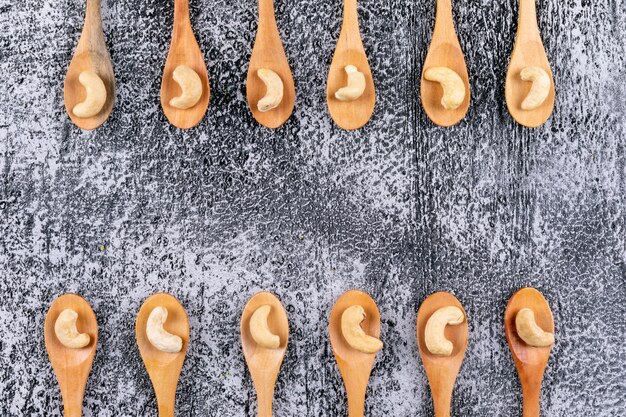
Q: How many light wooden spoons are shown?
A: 12